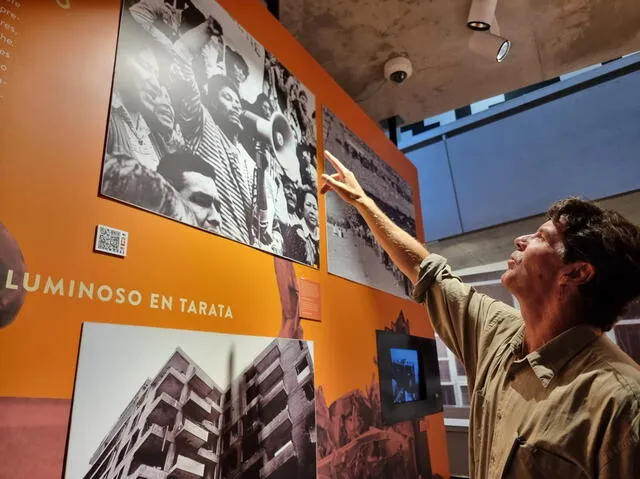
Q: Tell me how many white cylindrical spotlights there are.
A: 2